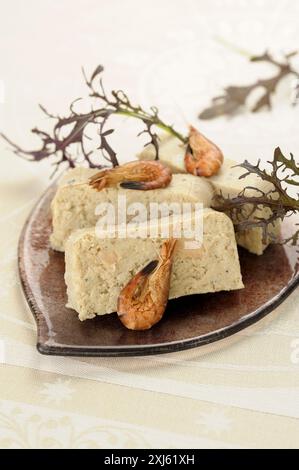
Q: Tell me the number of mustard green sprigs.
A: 3